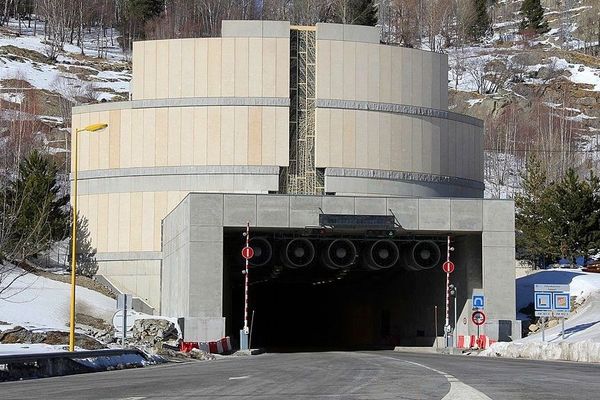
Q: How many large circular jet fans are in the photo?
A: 5